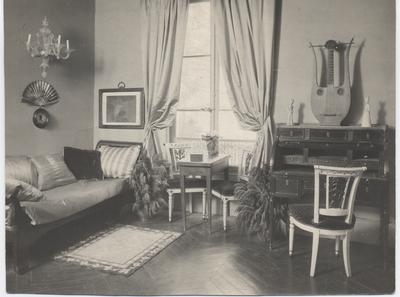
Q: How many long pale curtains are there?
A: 2